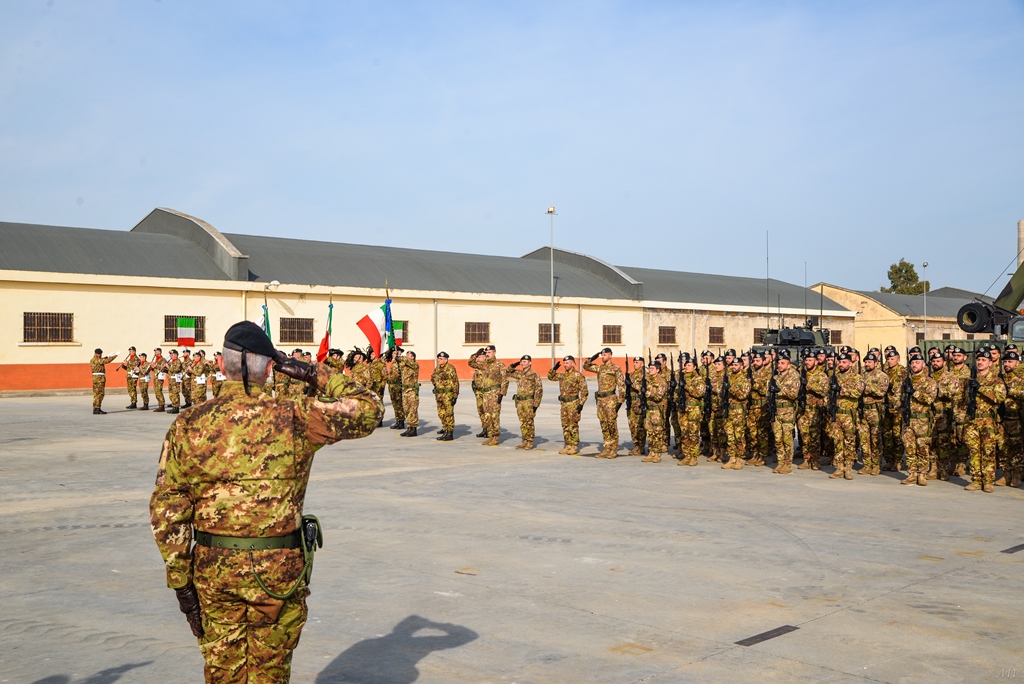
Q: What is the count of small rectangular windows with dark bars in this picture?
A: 11